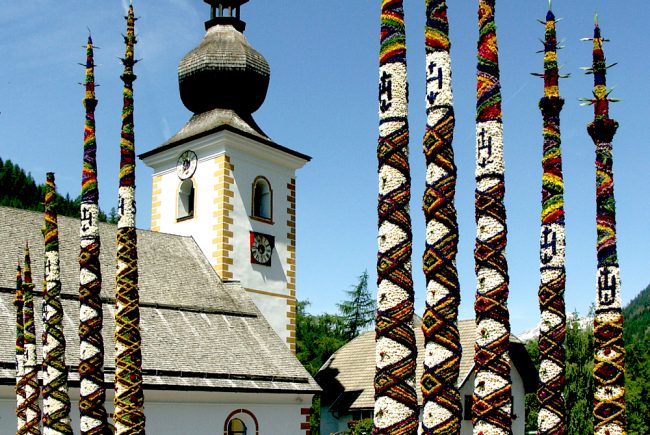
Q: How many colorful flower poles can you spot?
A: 10